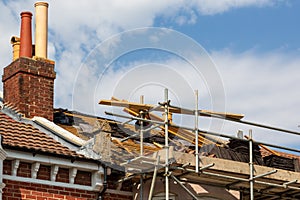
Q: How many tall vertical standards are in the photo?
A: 4